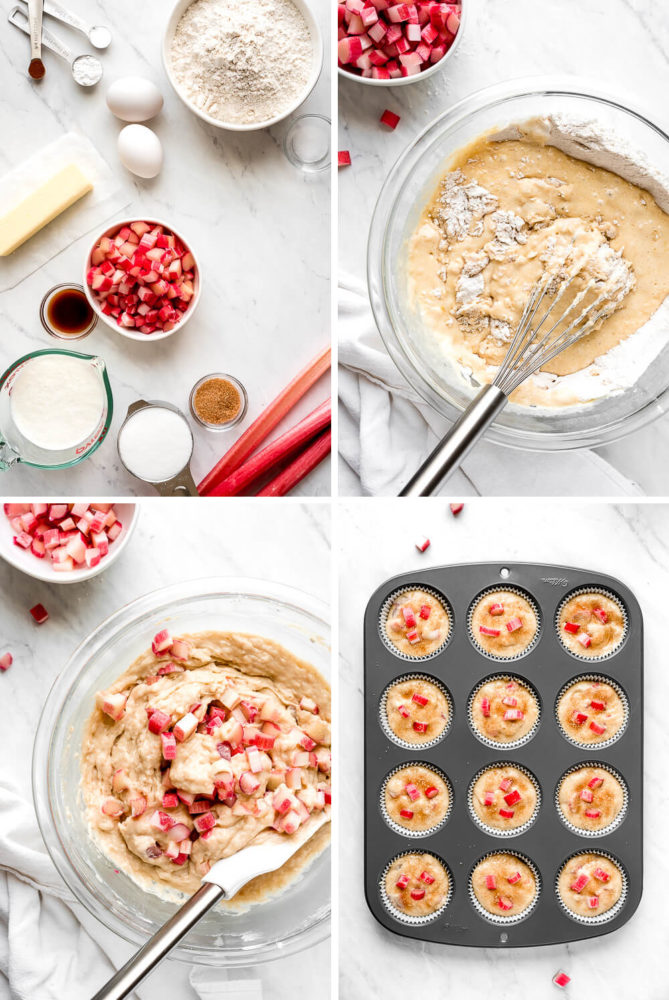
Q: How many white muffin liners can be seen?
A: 12